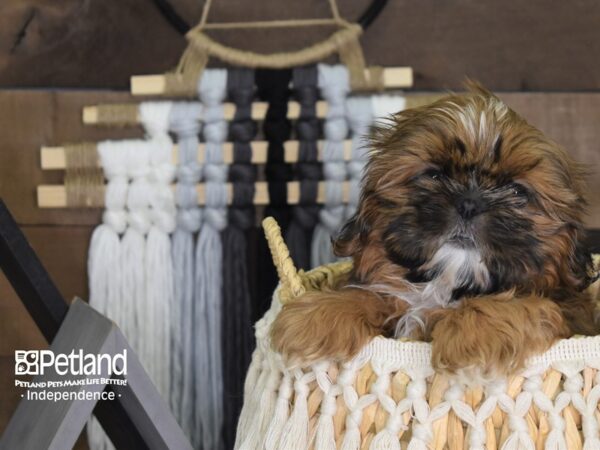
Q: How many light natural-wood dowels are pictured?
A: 4